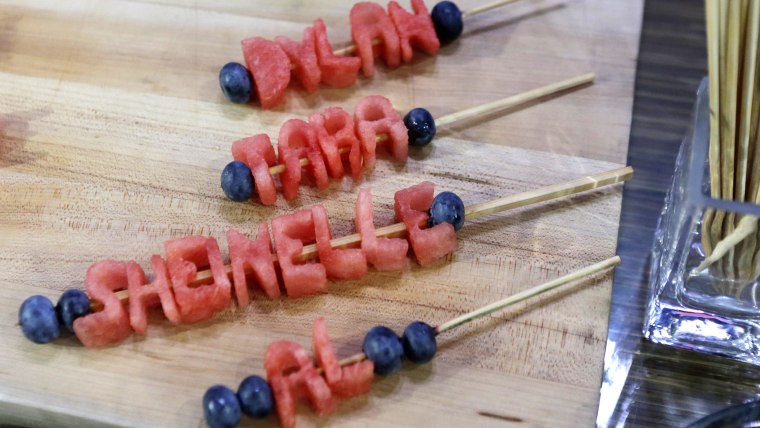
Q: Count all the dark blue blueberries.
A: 11